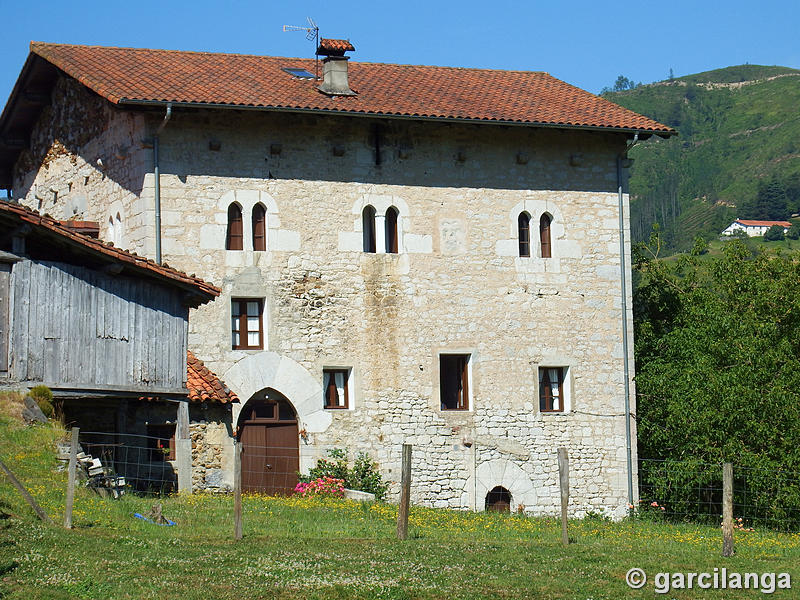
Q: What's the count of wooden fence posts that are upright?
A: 5